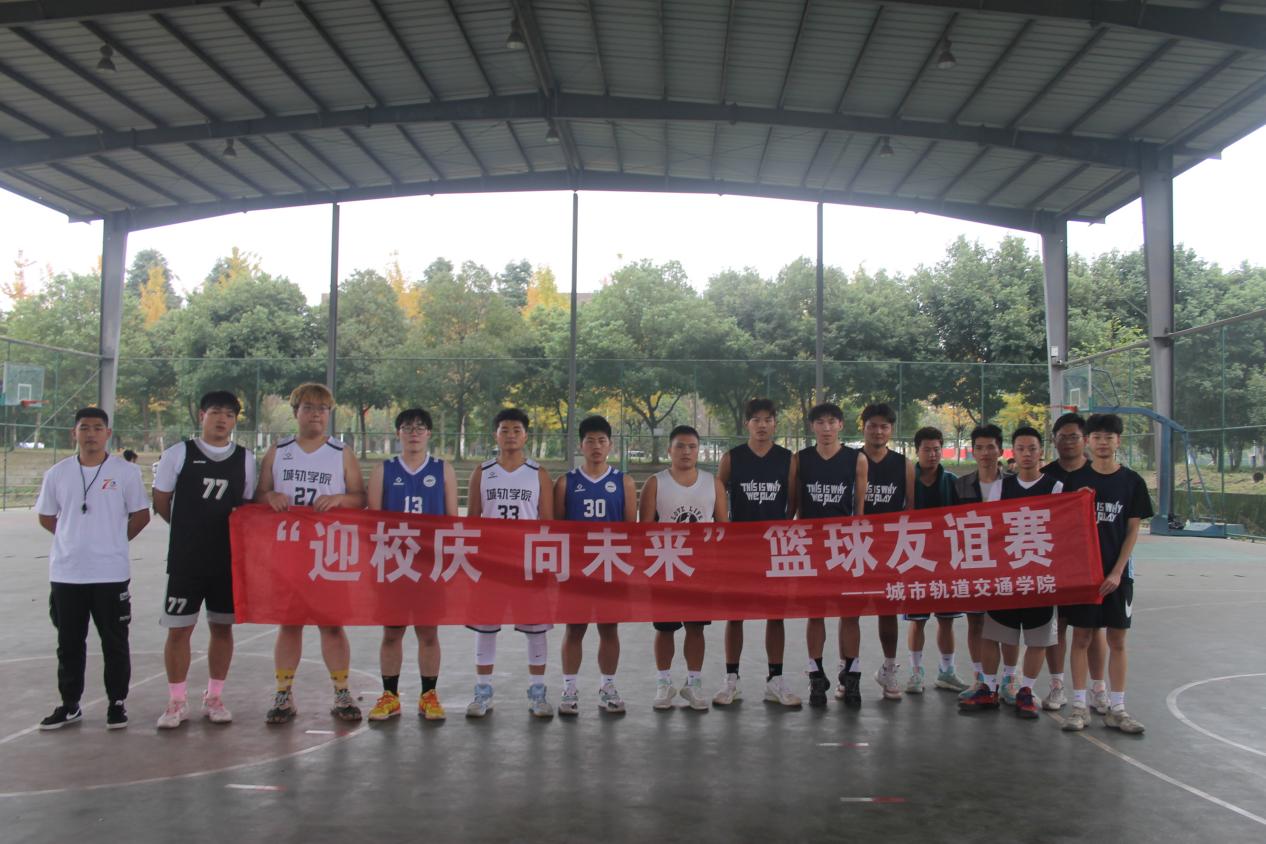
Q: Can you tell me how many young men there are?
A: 15